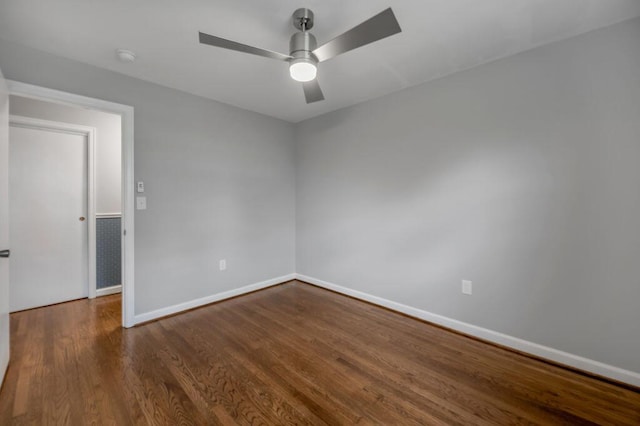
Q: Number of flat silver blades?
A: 3